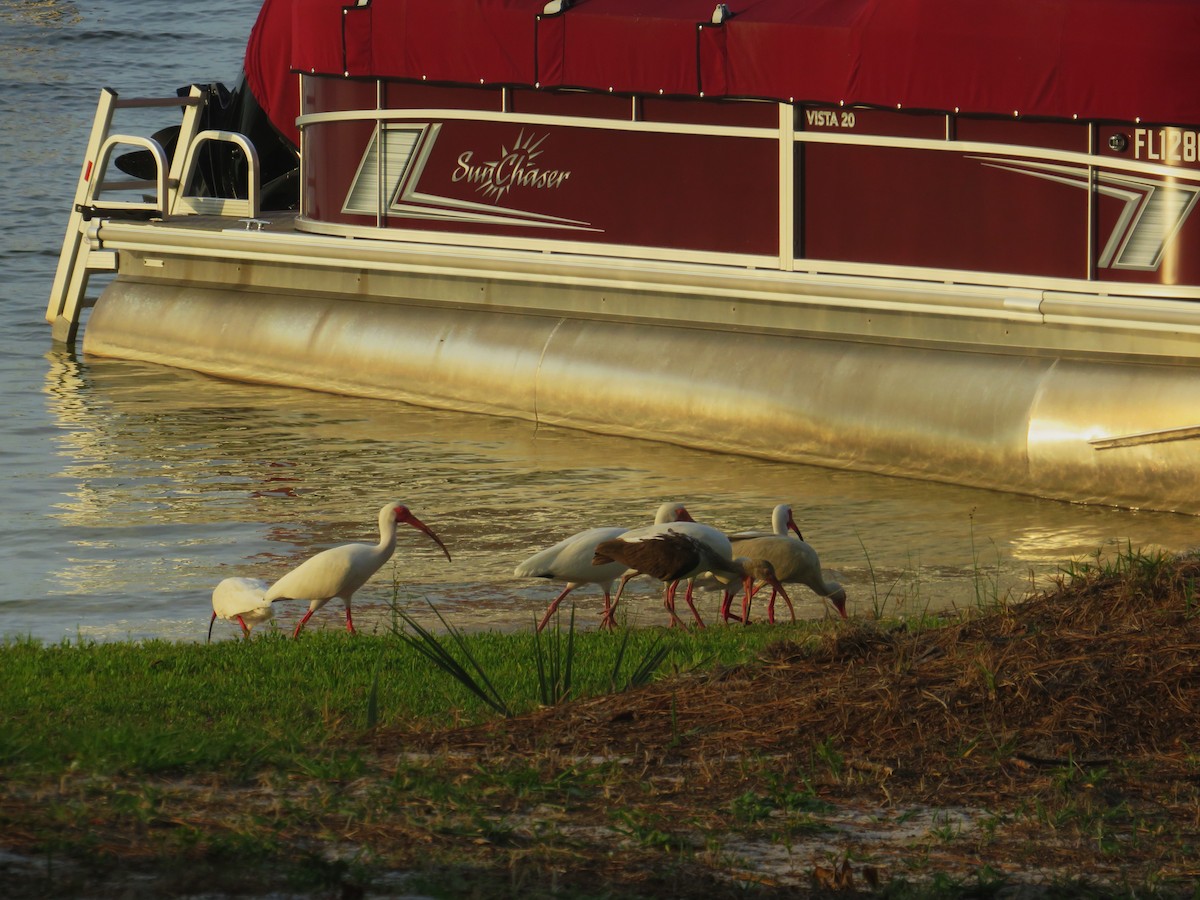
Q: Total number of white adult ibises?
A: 6